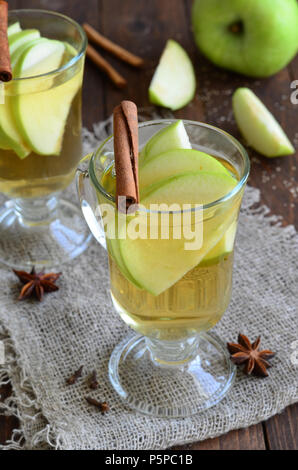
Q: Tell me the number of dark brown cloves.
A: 3